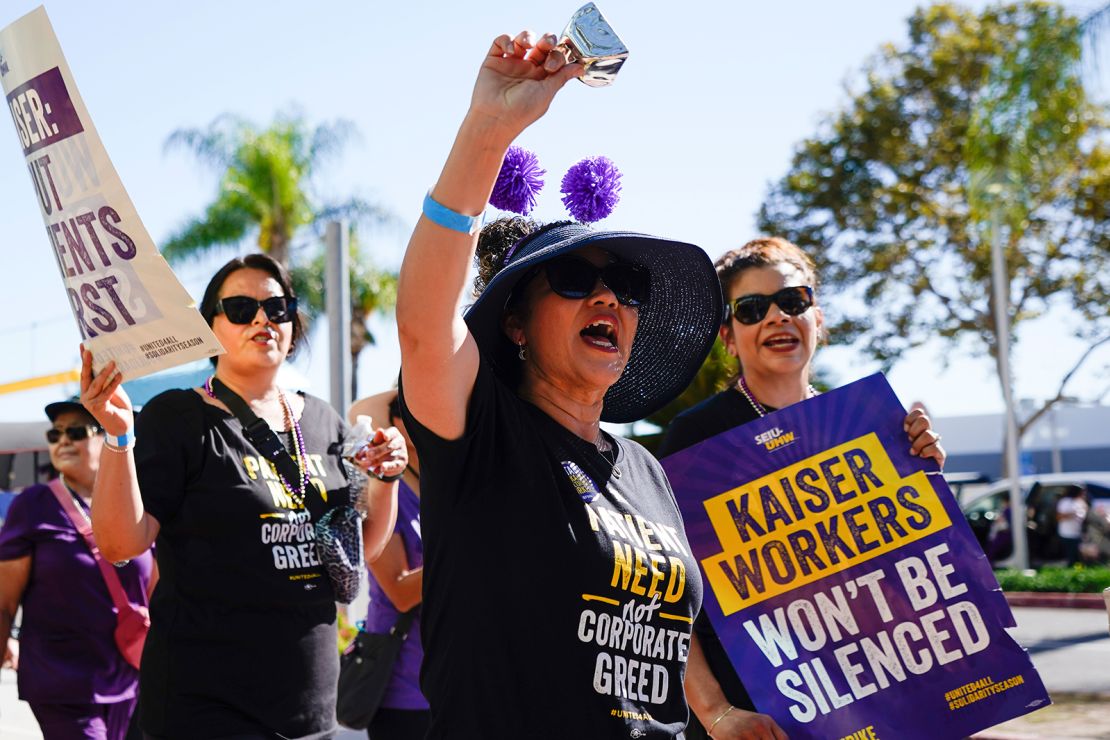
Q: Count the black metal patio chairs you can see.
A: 0